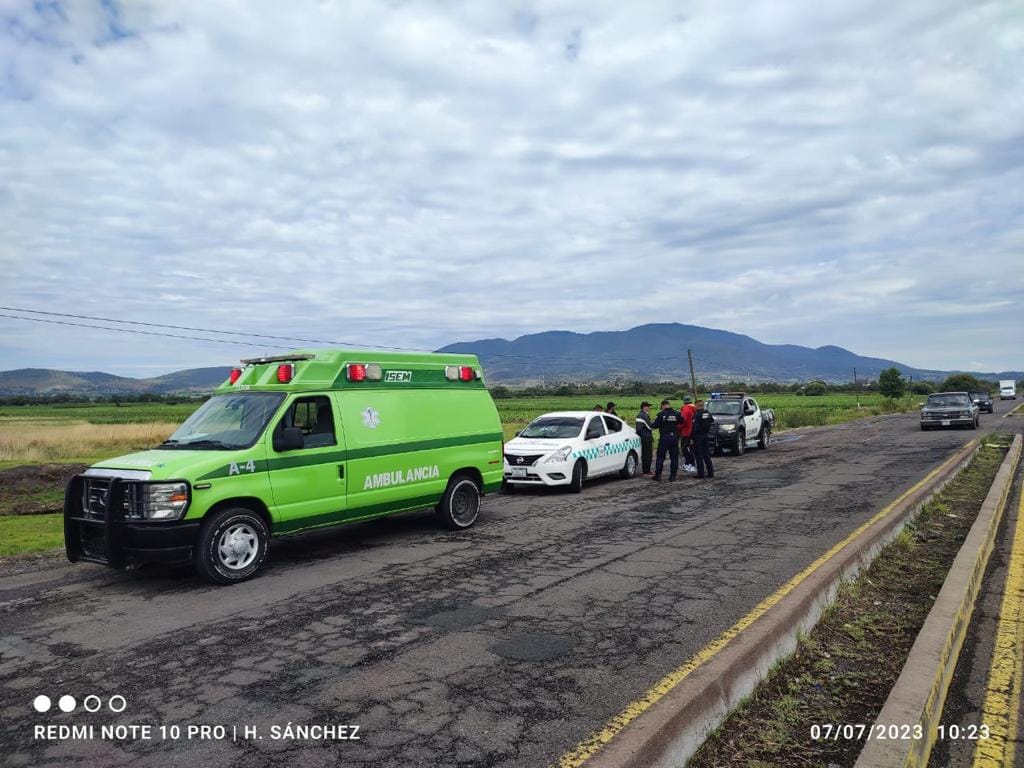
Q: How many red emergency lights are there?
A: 4